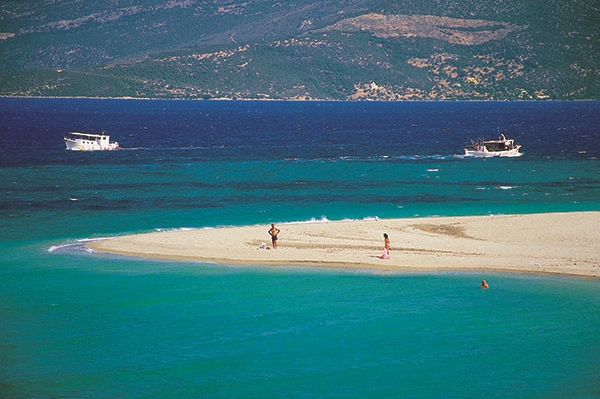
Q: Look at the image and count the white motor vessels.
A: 2